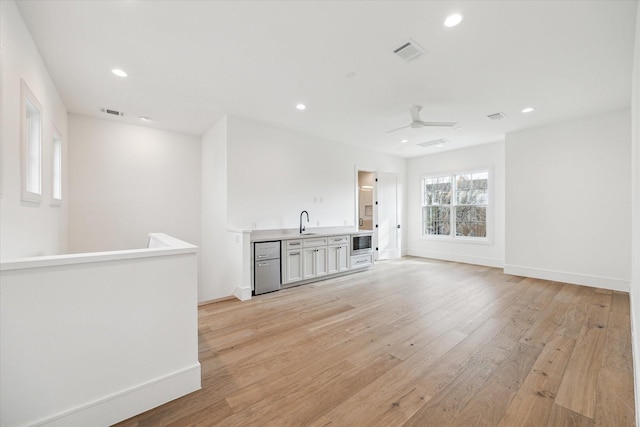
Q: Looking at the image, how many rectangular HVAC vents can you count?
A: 4